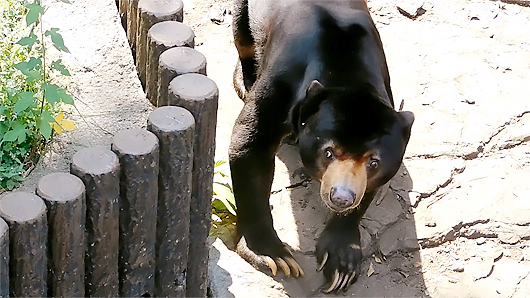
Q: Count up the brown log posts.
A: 12